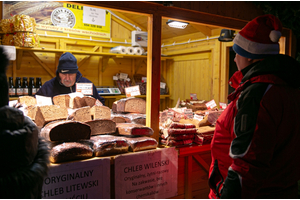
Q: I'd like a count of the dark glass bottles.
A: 5